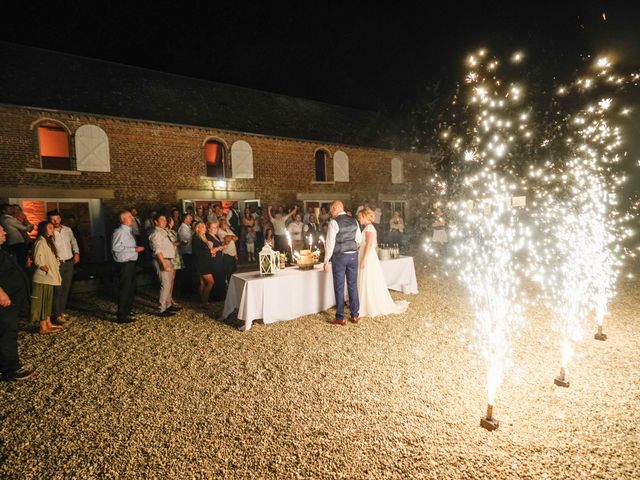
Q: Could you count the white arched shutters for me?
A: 4